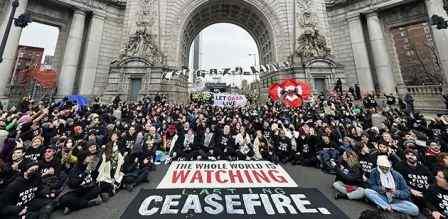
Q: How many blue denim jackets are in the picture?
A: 1